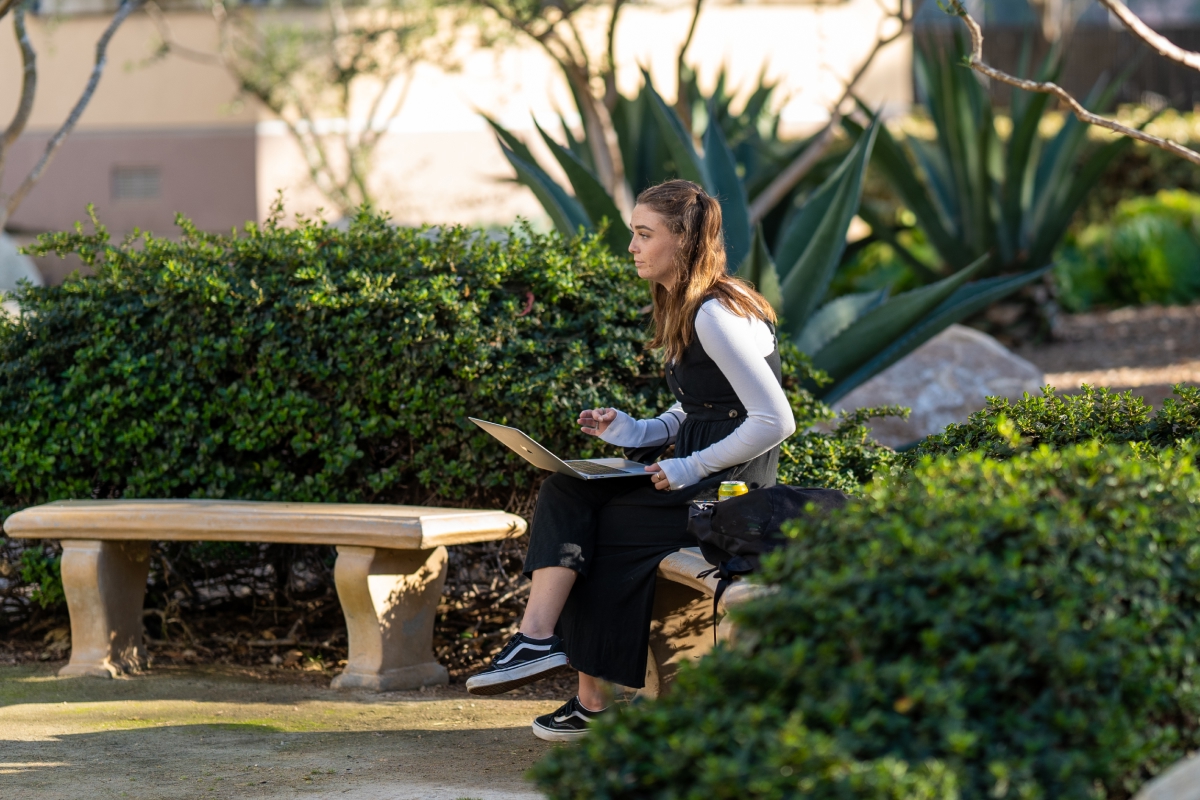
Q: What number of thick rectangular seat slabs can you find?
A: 2